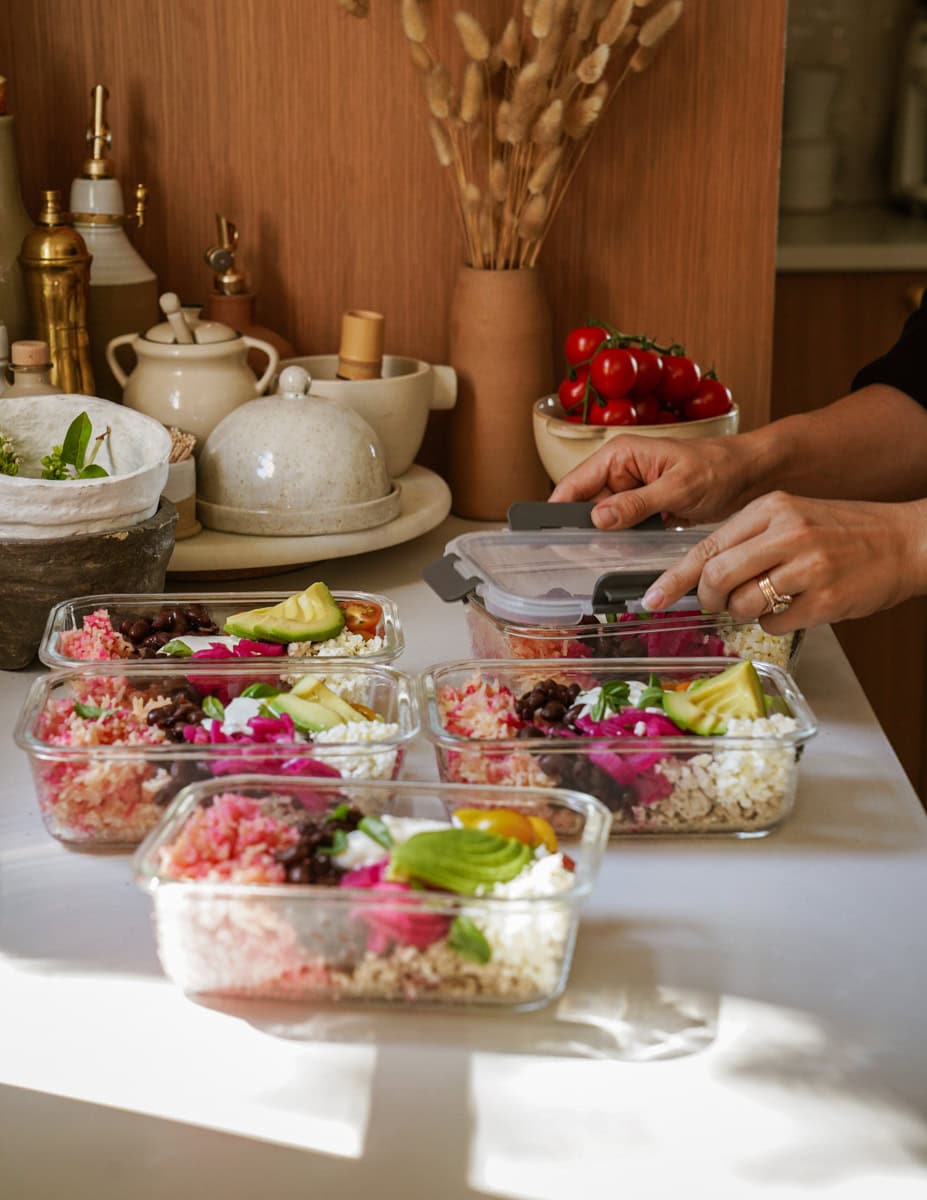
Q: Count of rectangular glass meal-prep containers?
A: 5